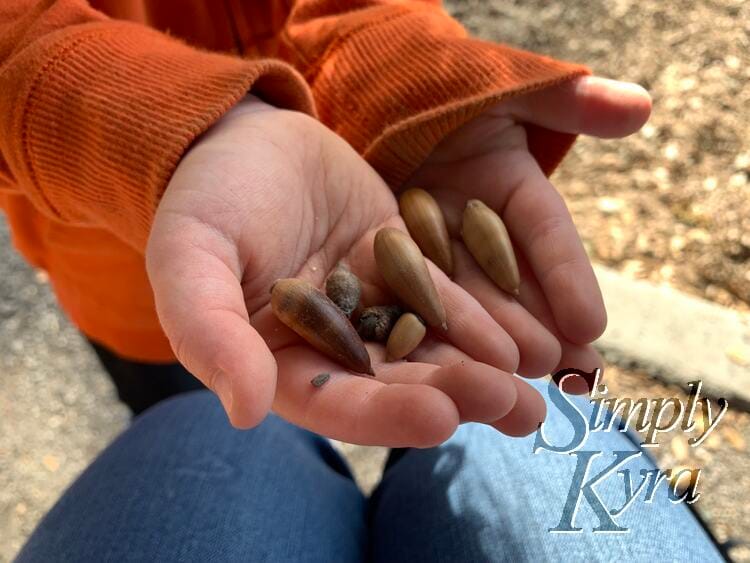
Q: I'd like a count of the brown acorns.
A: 5